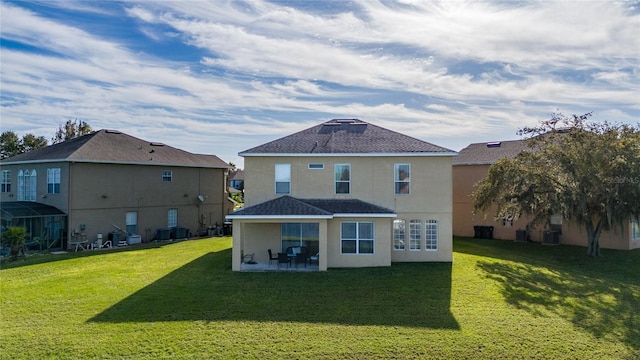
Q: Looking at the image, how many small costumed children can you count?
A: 0